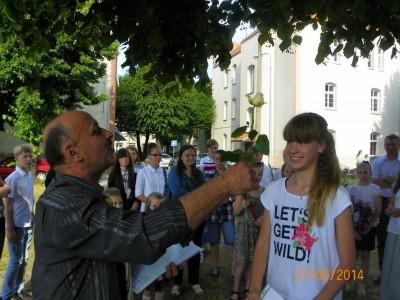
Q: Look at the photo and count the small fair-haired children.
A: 2